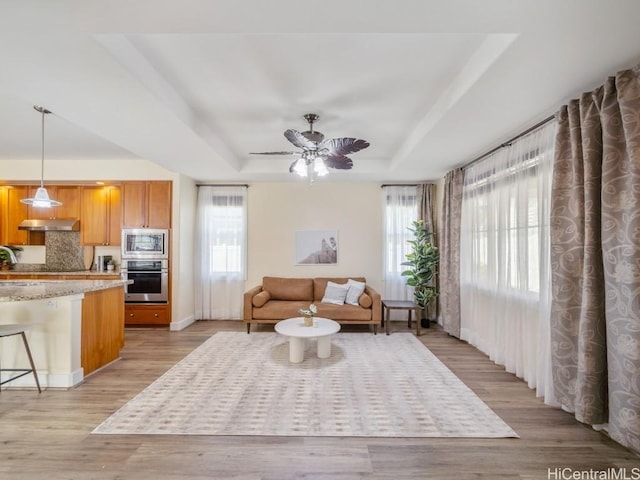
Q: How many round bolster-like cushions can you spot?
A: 2